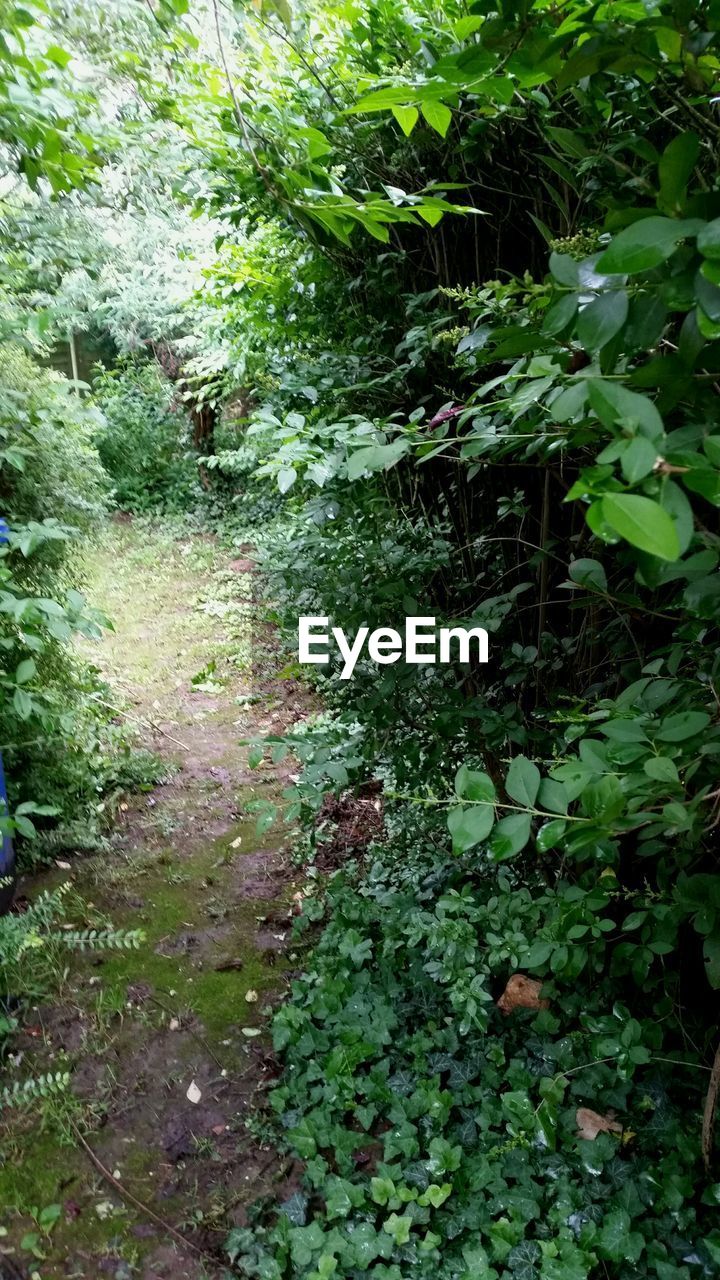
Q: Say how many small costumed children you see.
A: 0